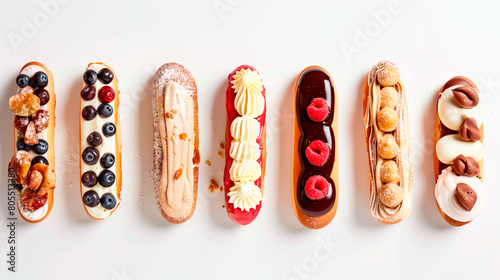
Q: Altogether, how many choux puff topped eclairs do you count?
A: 1